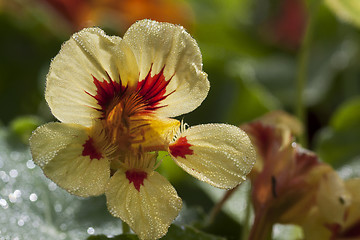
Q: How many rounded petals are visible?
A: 5